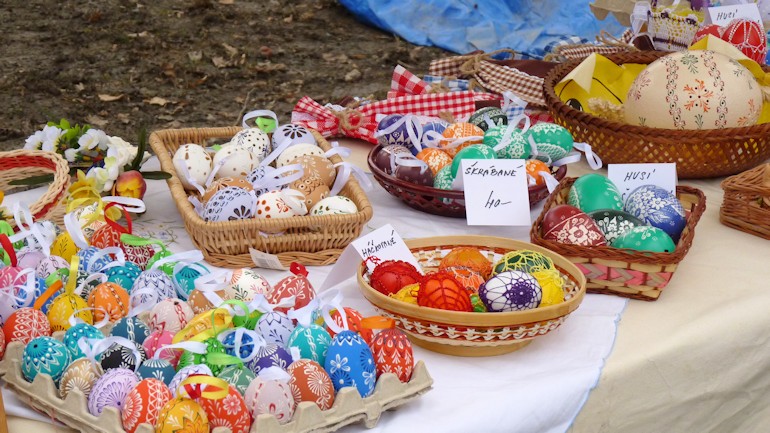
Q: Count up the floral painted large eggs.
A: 1